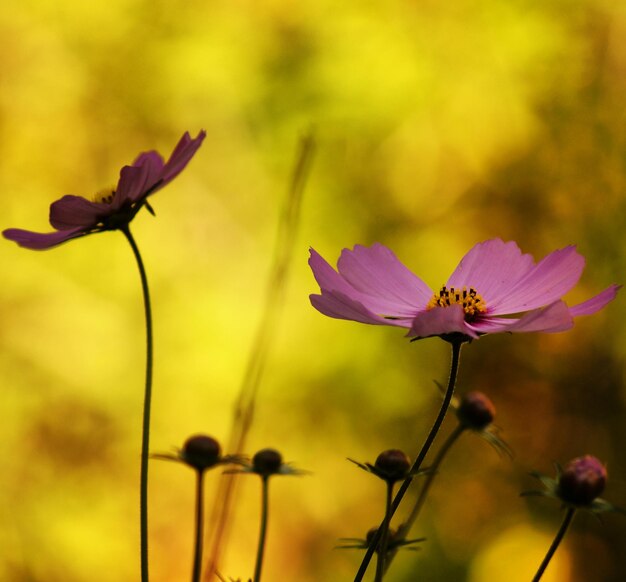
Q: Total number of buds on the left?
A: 2